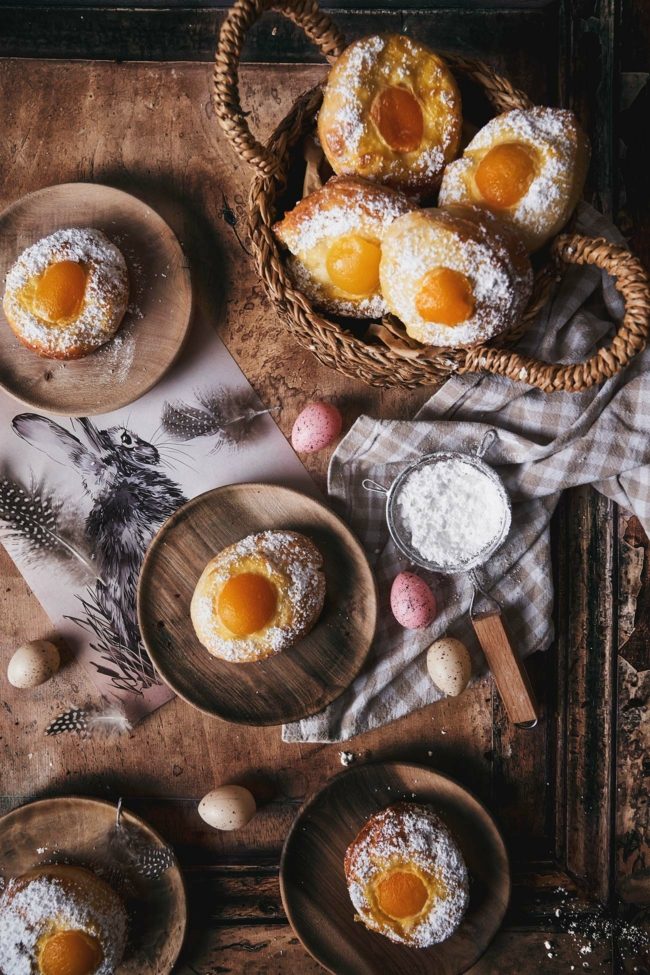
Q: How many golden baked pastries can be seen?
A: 8